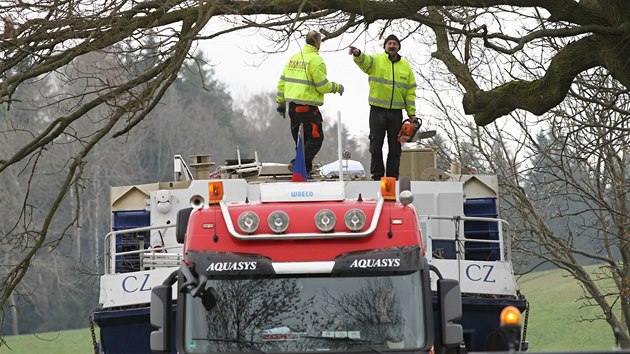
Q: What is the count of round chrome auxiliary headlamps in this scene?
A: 4